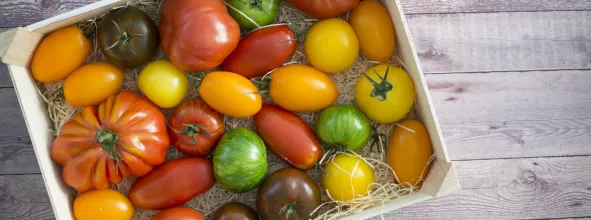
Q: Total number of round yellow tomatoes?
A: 4